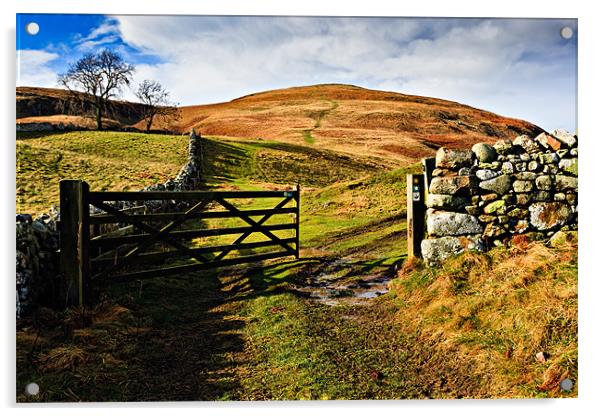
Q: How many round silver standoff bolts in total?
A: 4